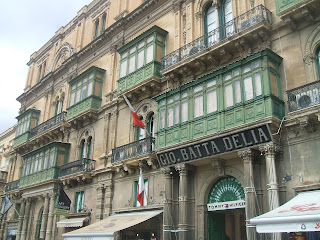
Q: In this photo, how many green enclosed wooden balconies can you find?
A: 6